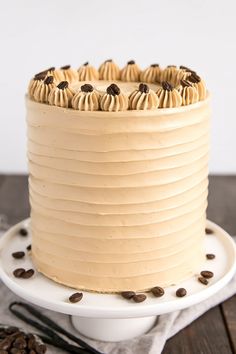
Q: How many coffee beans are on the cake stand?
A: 14